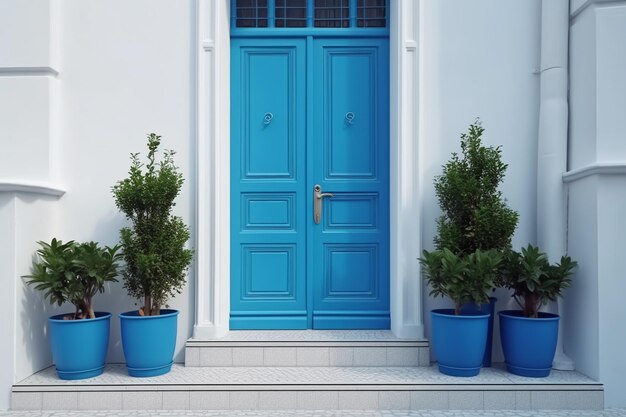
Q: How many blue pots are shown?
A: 5